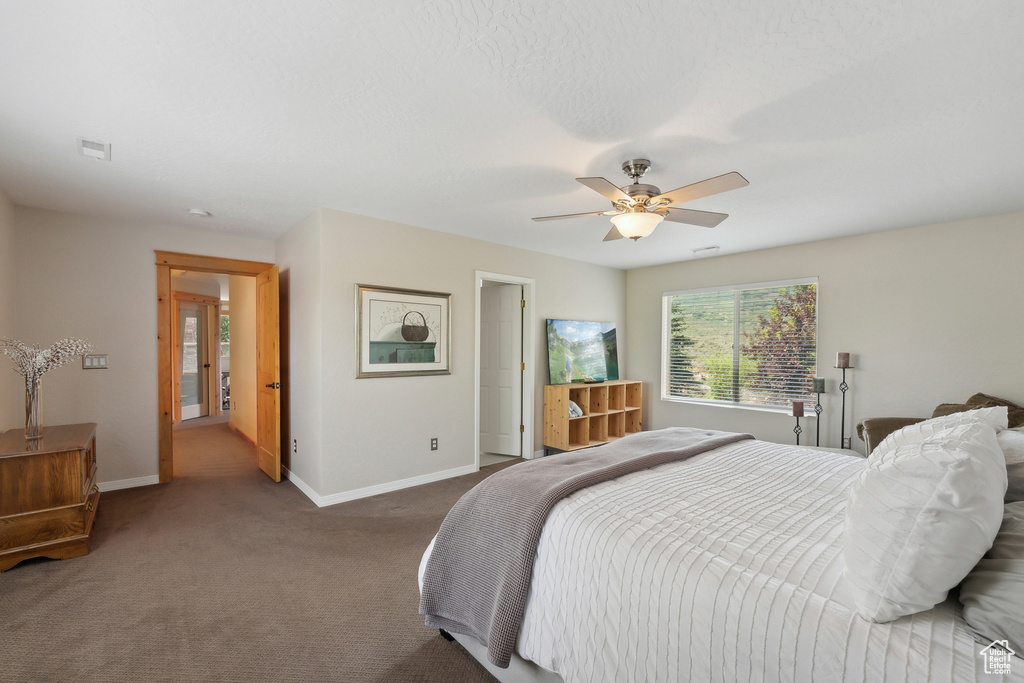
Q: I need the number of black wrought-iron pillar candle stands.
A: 3